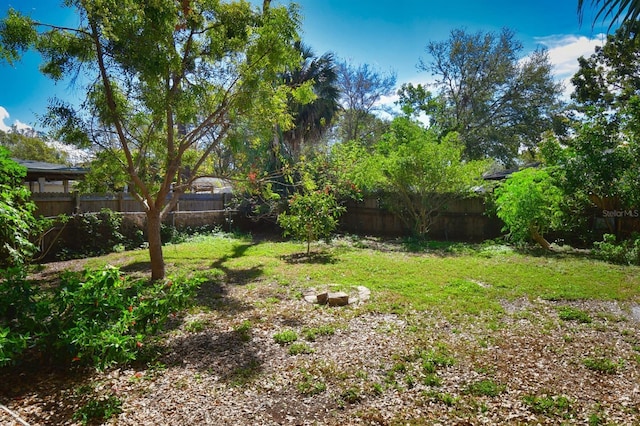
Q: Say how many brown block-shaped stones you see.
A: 2